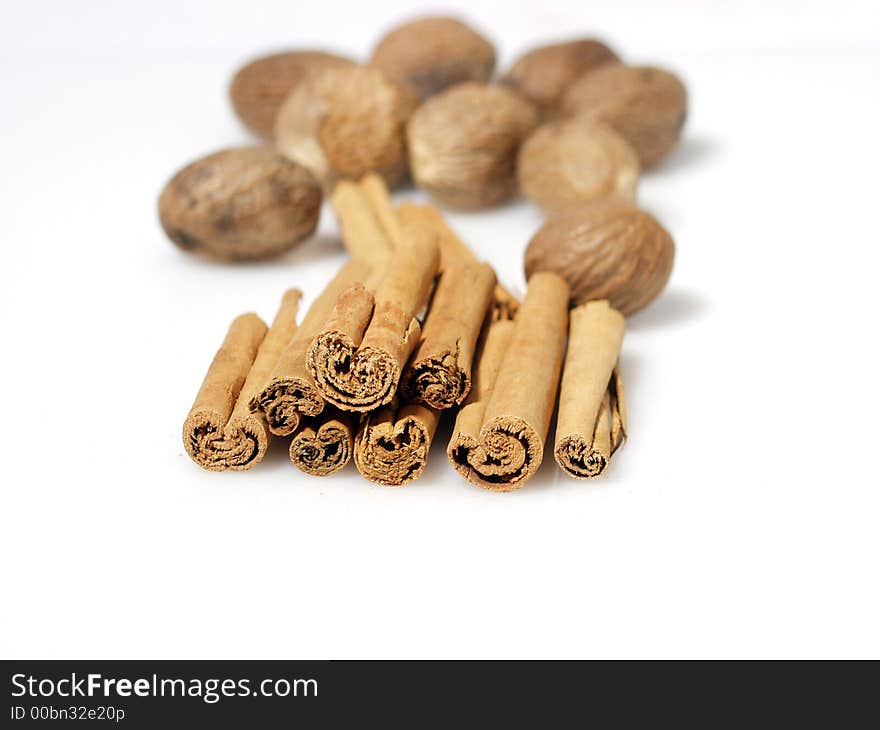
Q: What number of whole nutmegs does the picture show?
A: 9